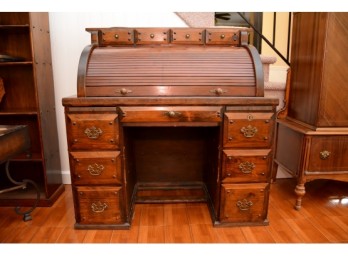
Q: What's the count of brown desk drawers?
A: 11